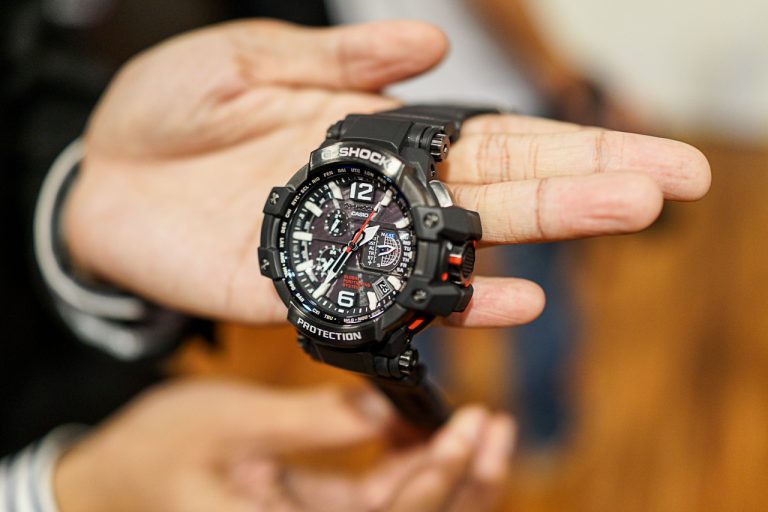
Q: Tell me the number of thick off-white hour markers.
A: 9